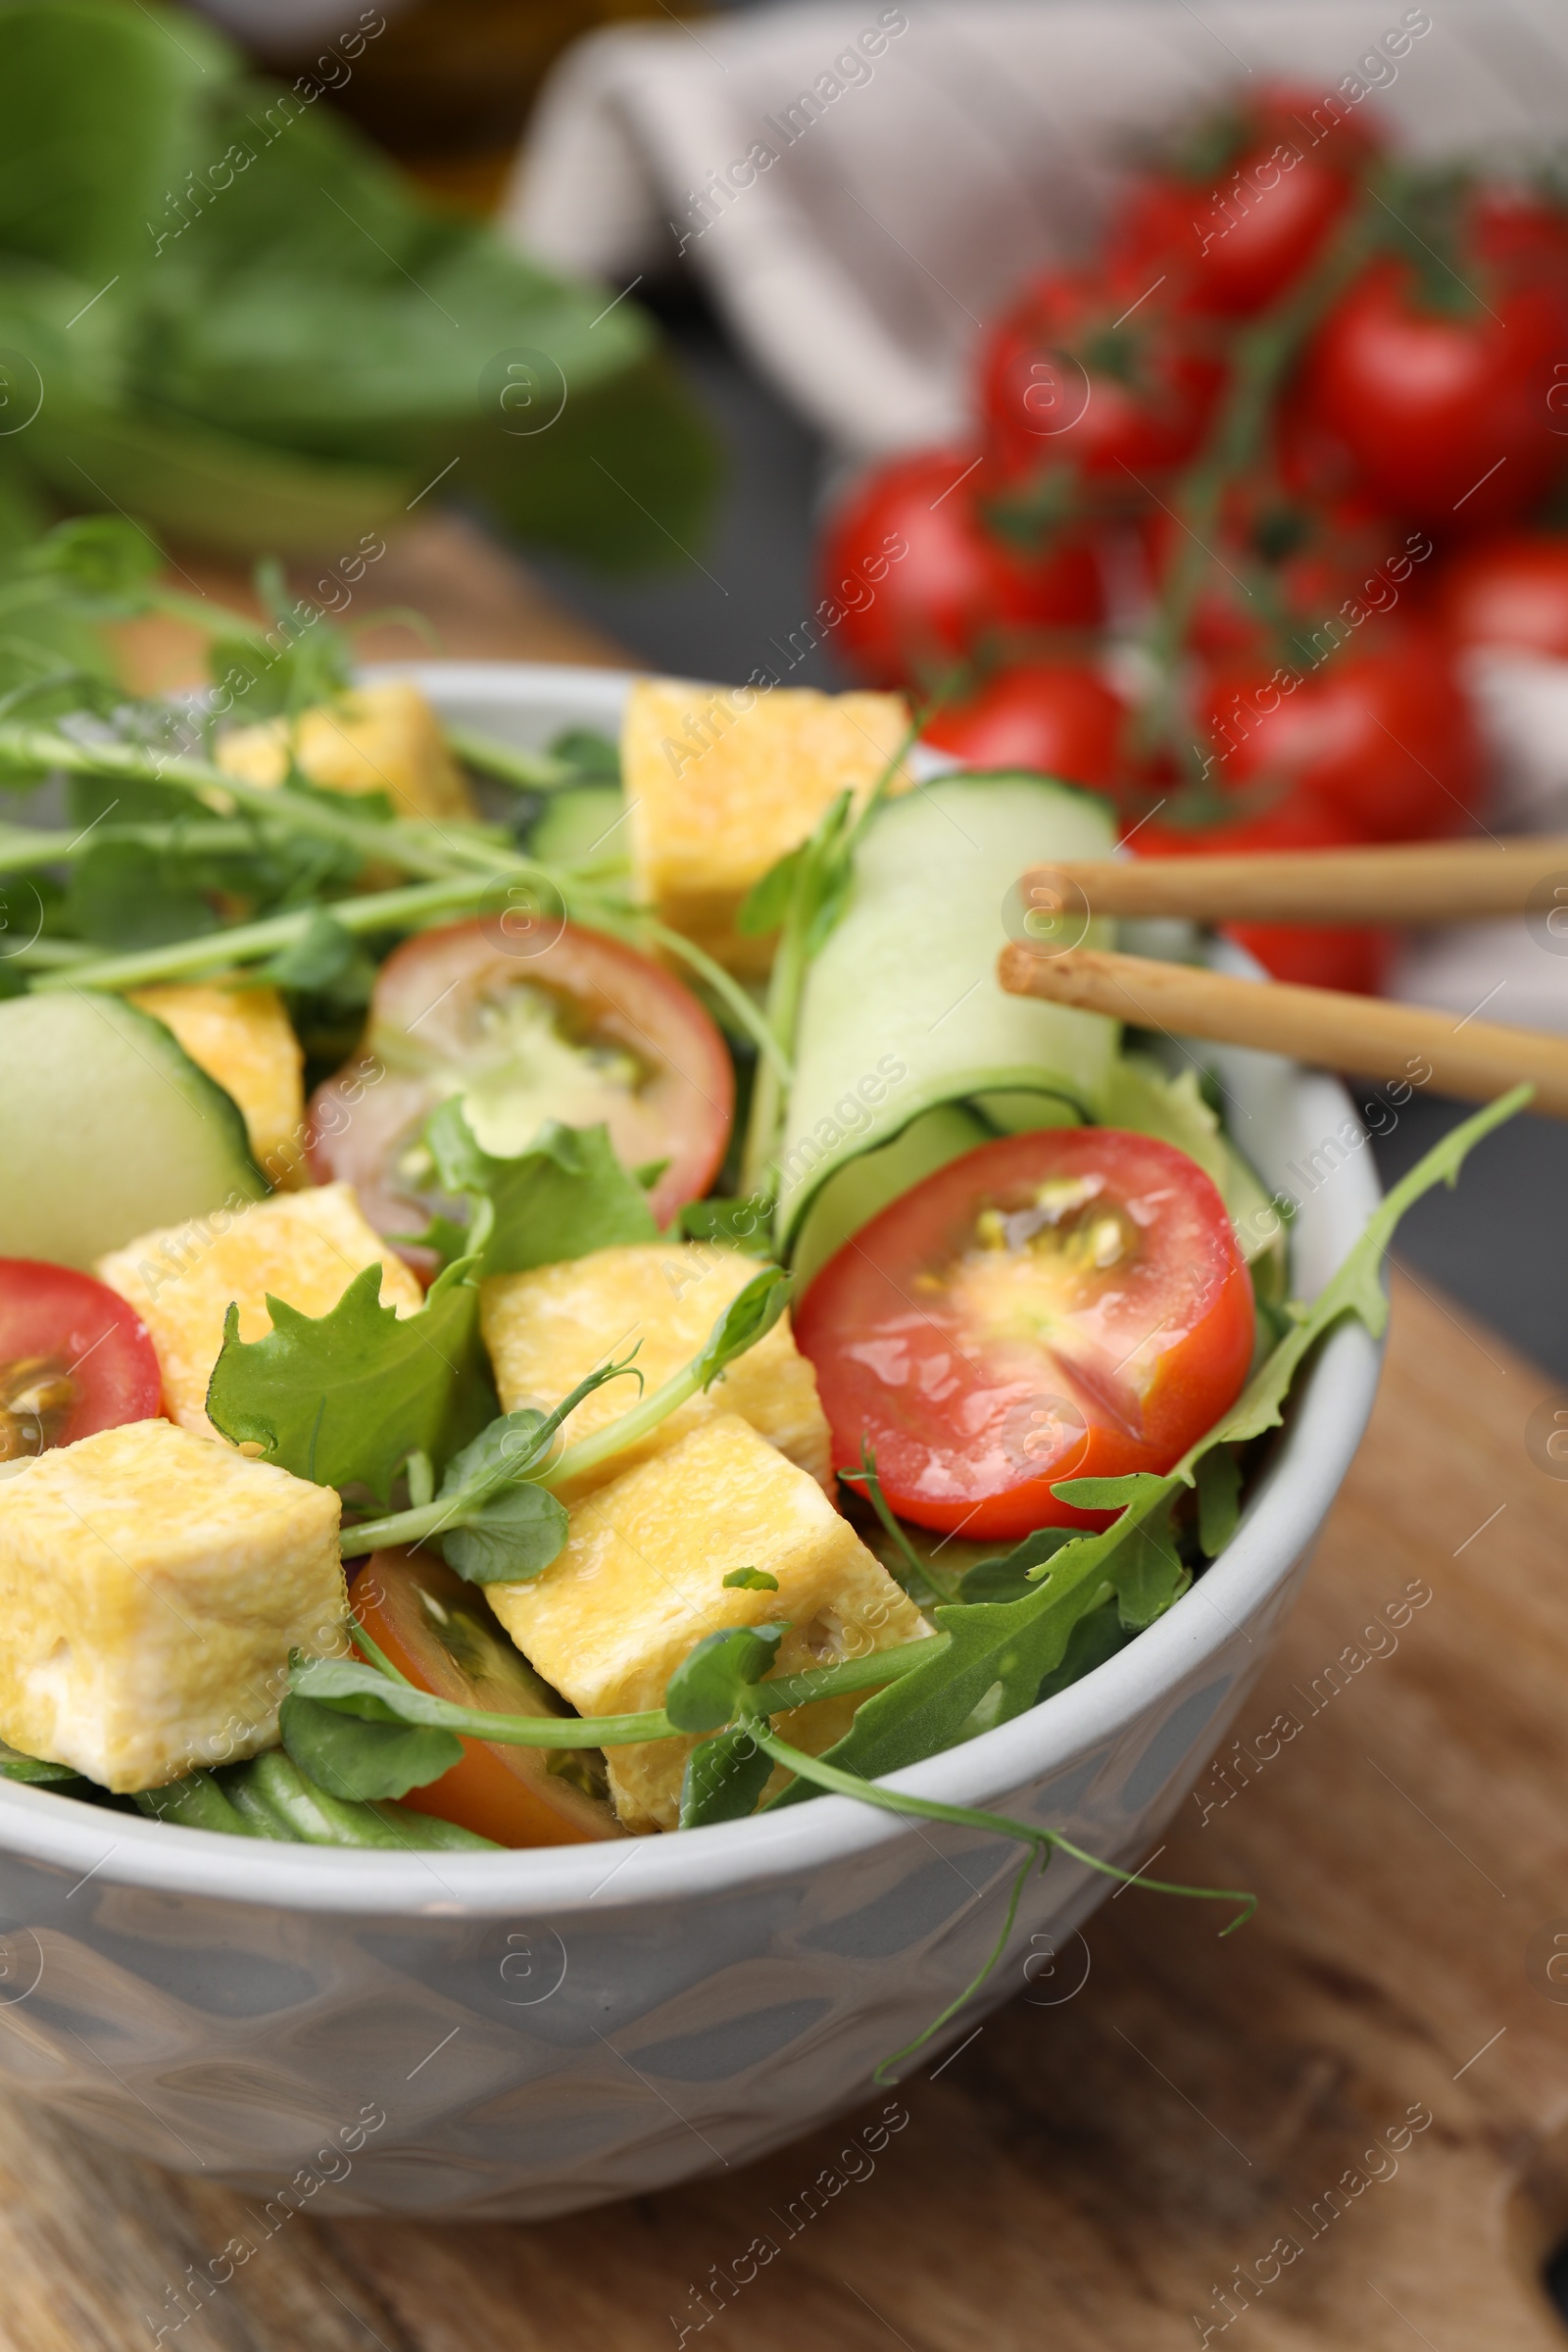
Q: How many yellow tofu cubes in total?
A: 7